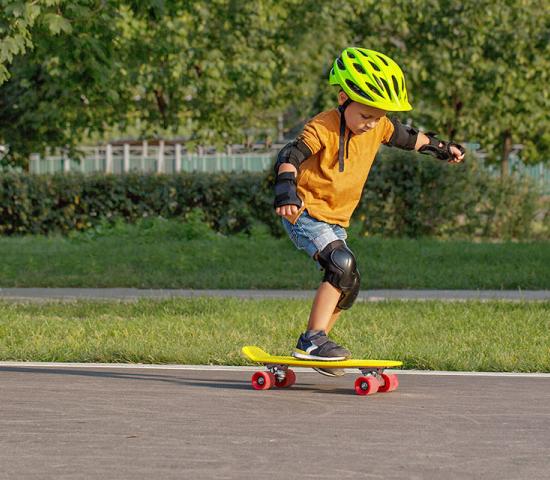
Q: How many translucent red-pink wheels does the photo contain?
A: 4